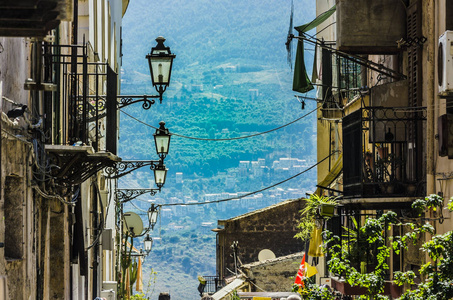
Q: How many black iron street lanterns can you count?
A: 5